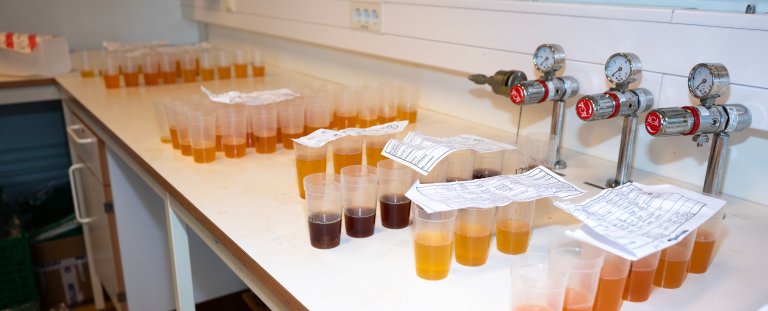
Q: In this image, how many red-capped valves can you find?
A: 3